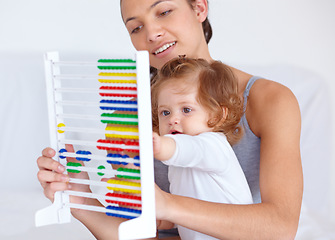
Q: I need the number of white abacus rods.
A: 12